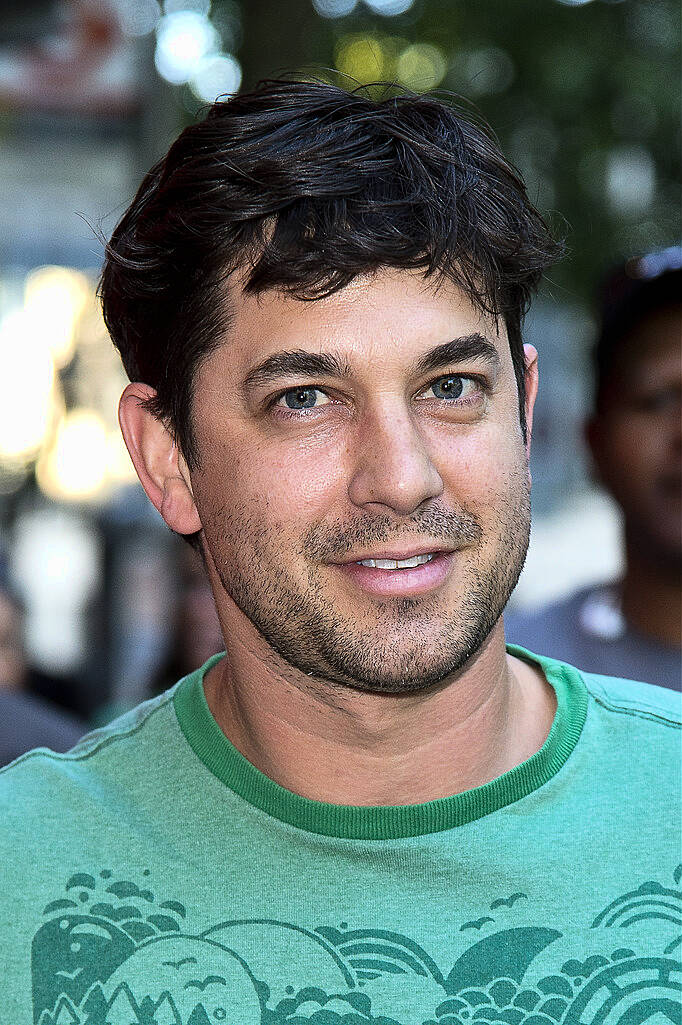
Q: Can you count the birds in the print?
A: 5